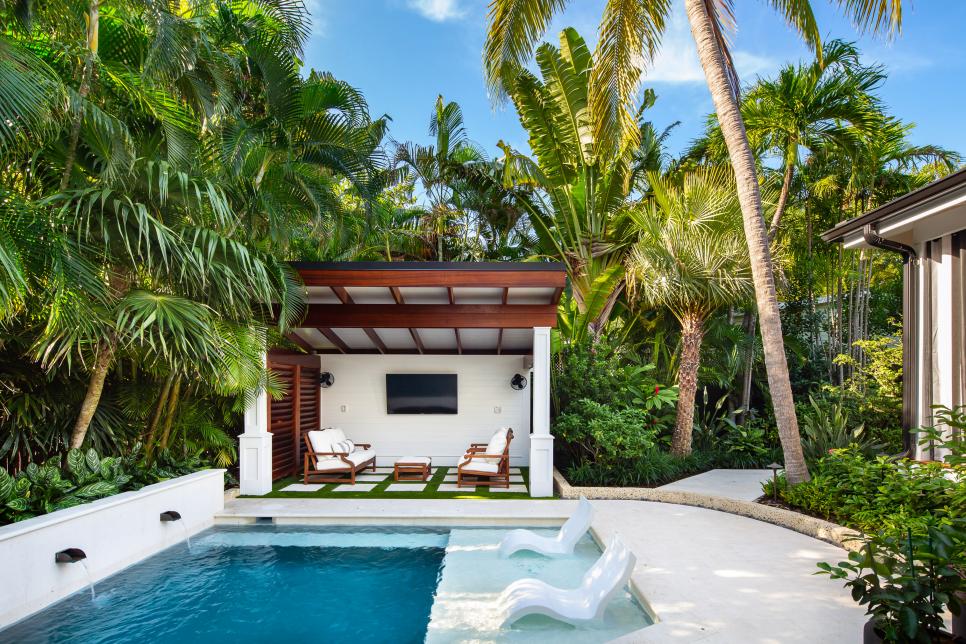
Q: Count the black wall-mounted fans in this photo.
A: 2